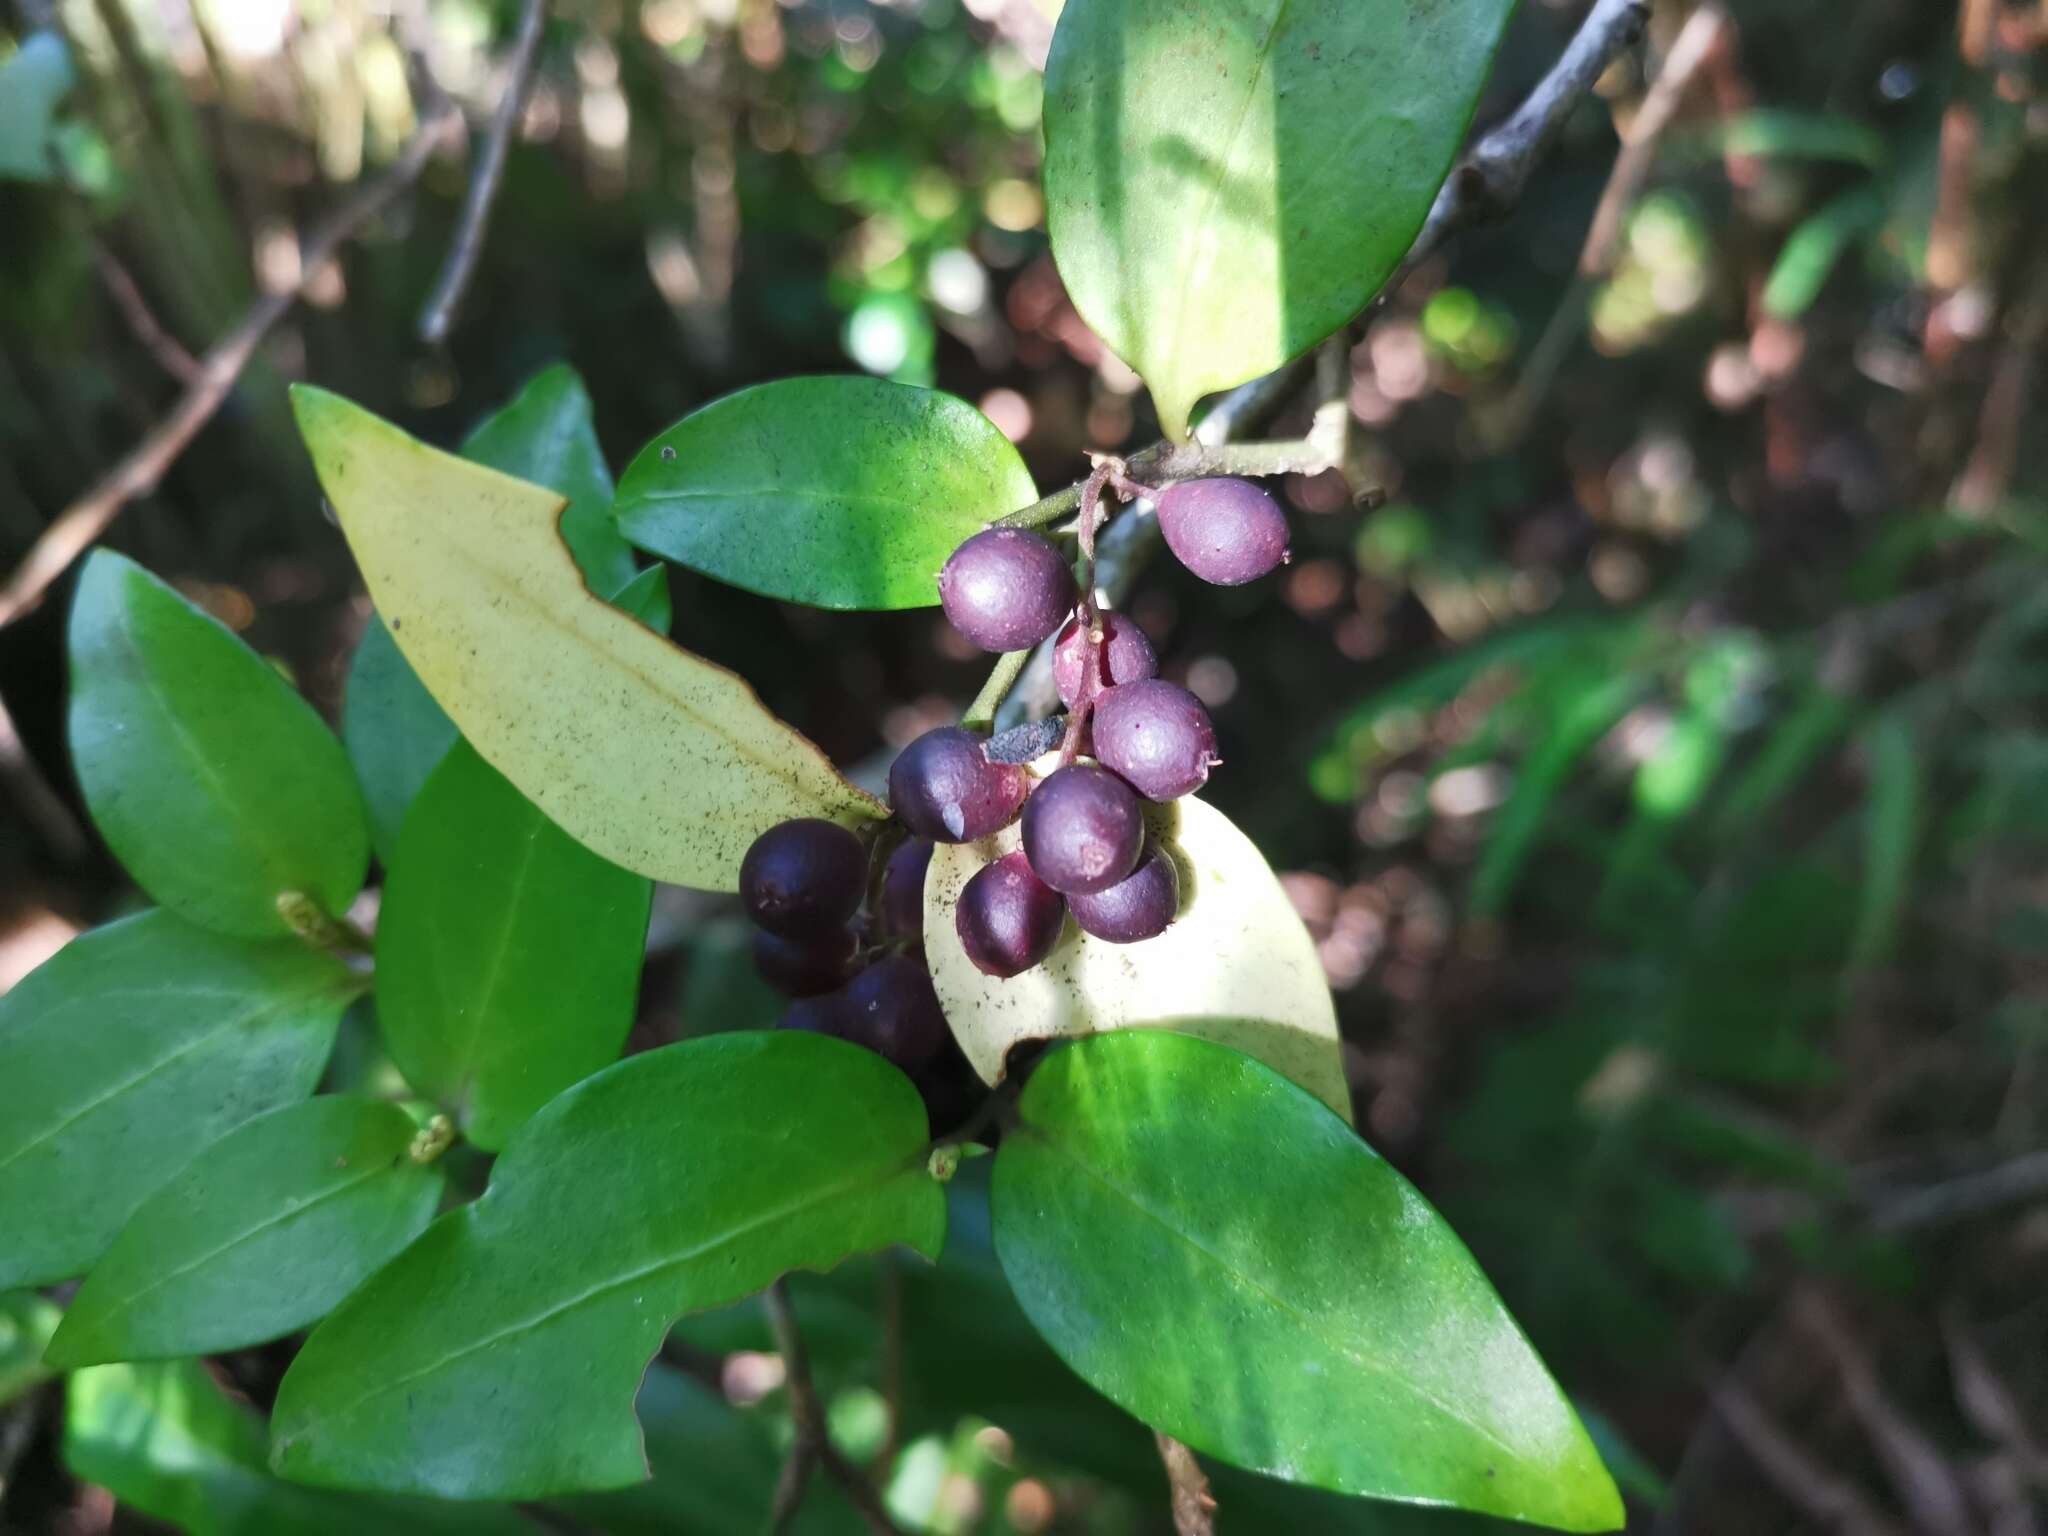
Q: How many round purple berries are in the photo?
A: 13